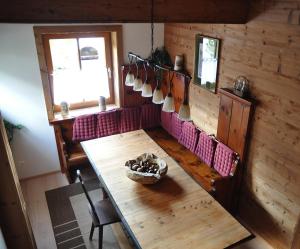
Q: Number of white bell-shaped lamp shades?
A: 6